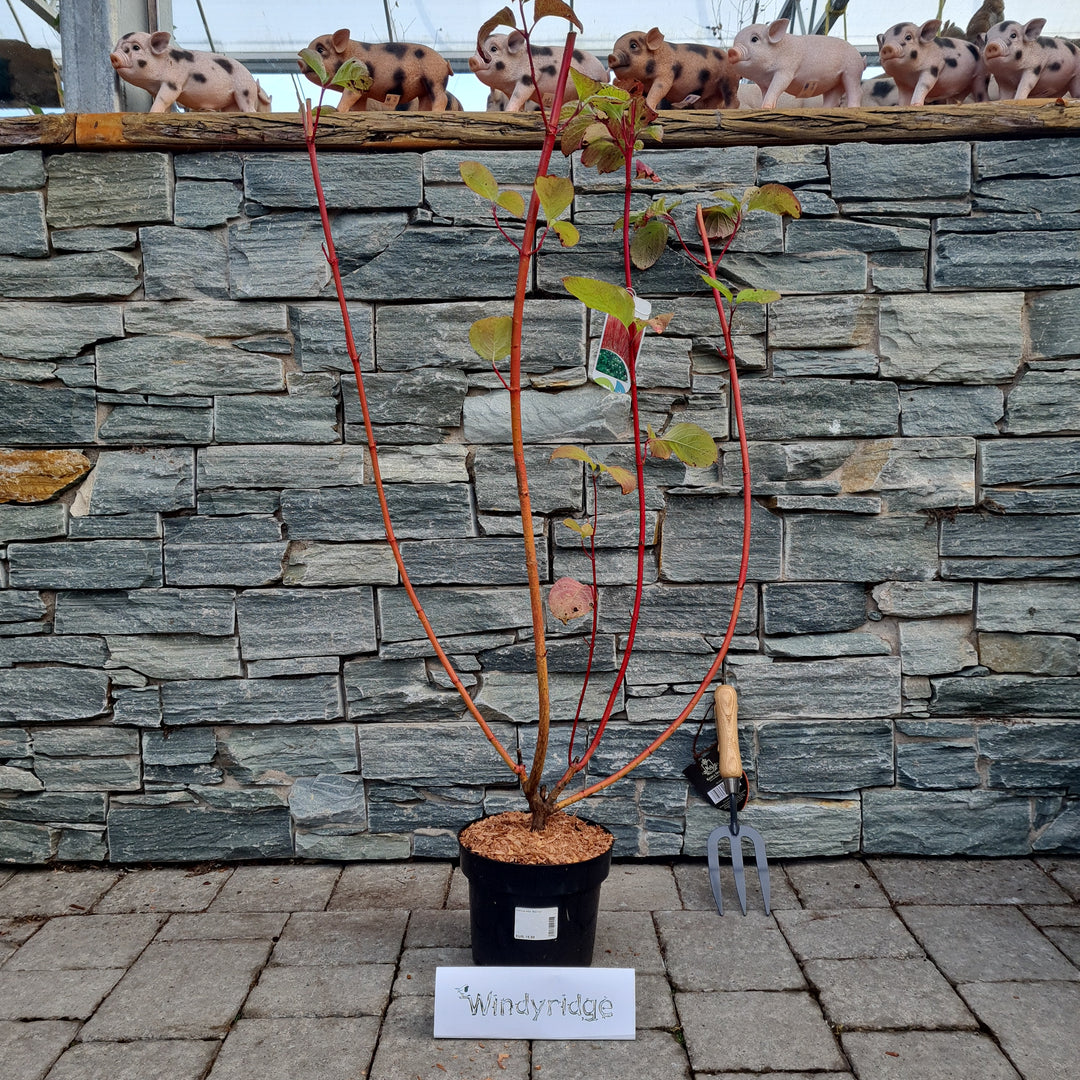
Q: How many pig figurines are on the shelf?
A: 7